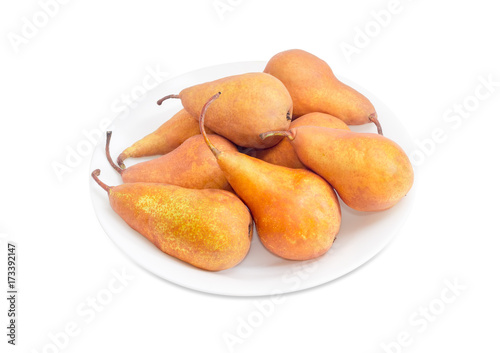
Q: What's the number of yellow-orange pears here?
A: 8